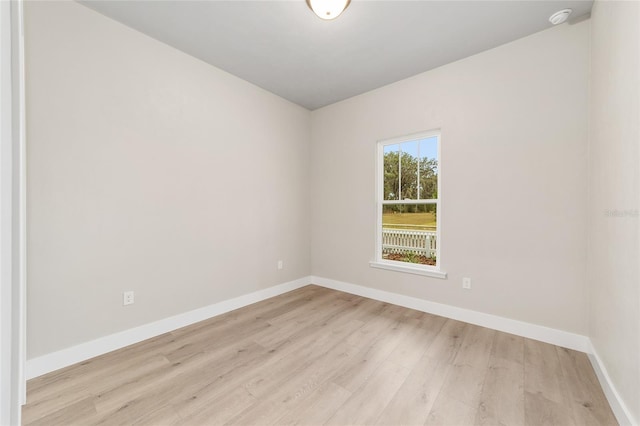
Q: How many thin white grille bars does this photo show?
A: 2